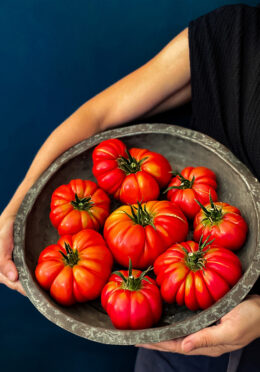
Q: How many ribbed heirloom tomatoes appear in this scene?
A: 8